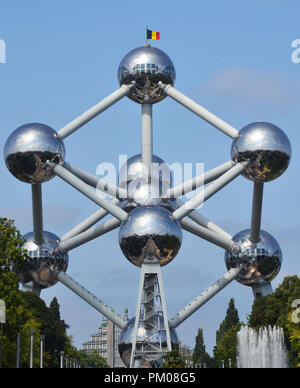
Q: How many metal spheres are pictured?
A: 9